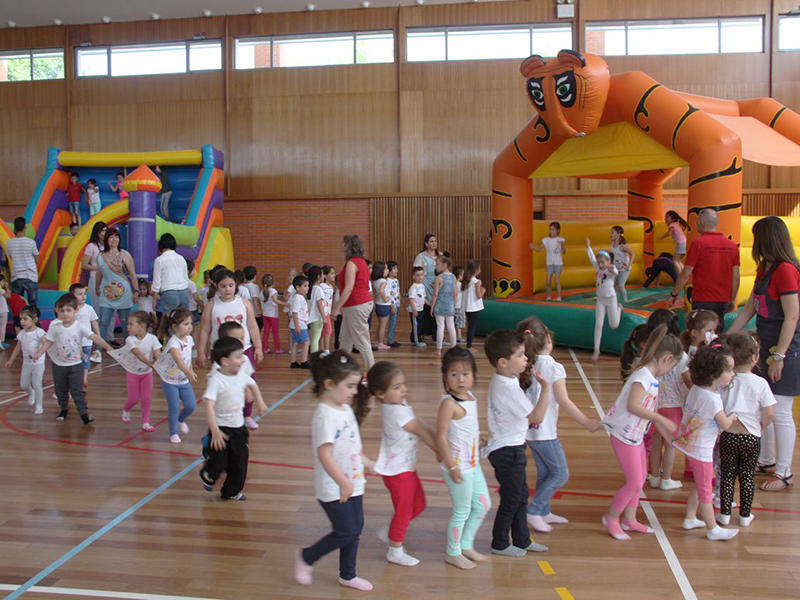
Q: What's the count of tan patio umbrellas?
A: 0